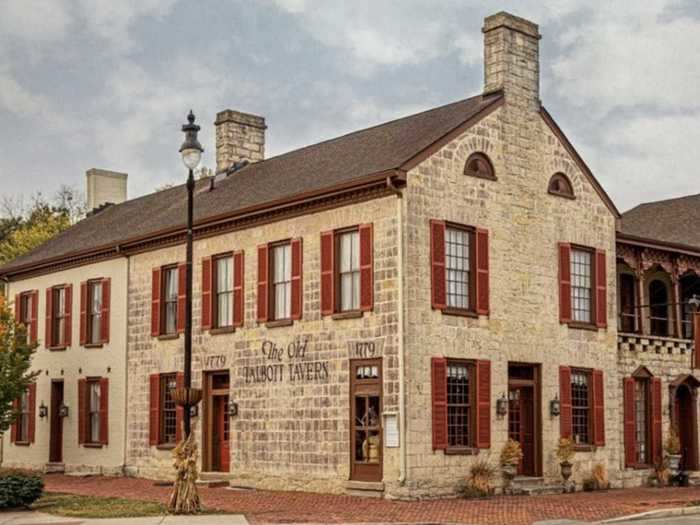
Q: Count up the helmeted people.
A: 0